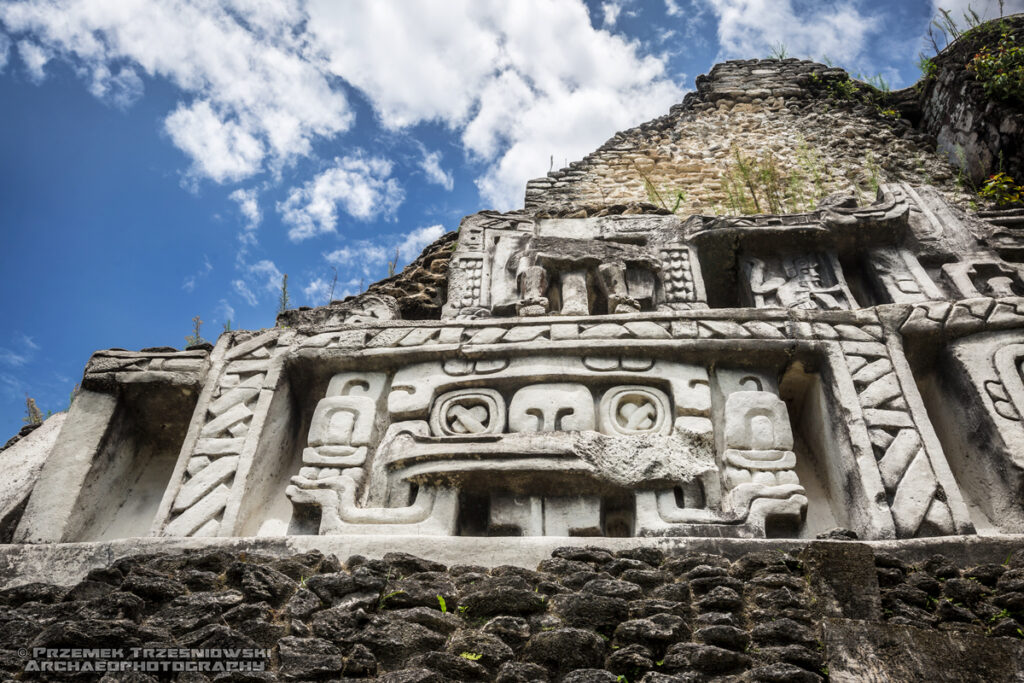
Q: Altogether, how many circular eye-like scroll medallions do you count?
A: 2